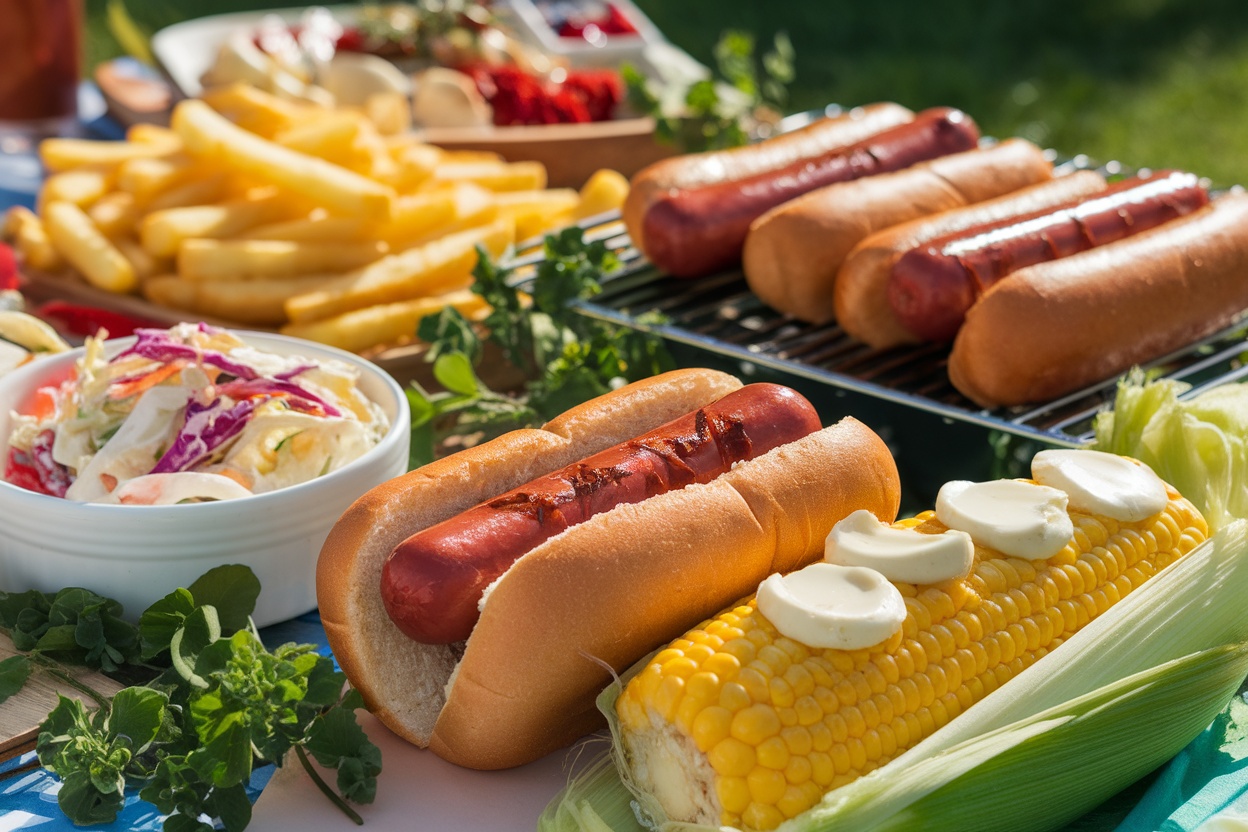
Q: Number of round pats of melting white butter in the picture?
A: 4